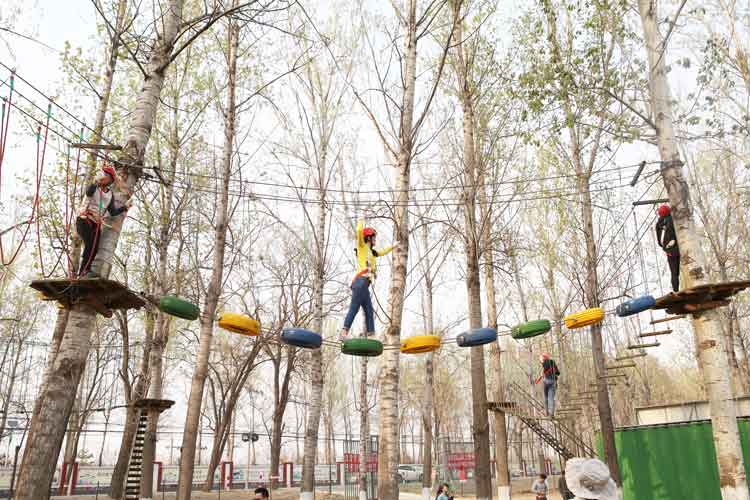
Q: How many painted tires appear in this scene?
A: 9